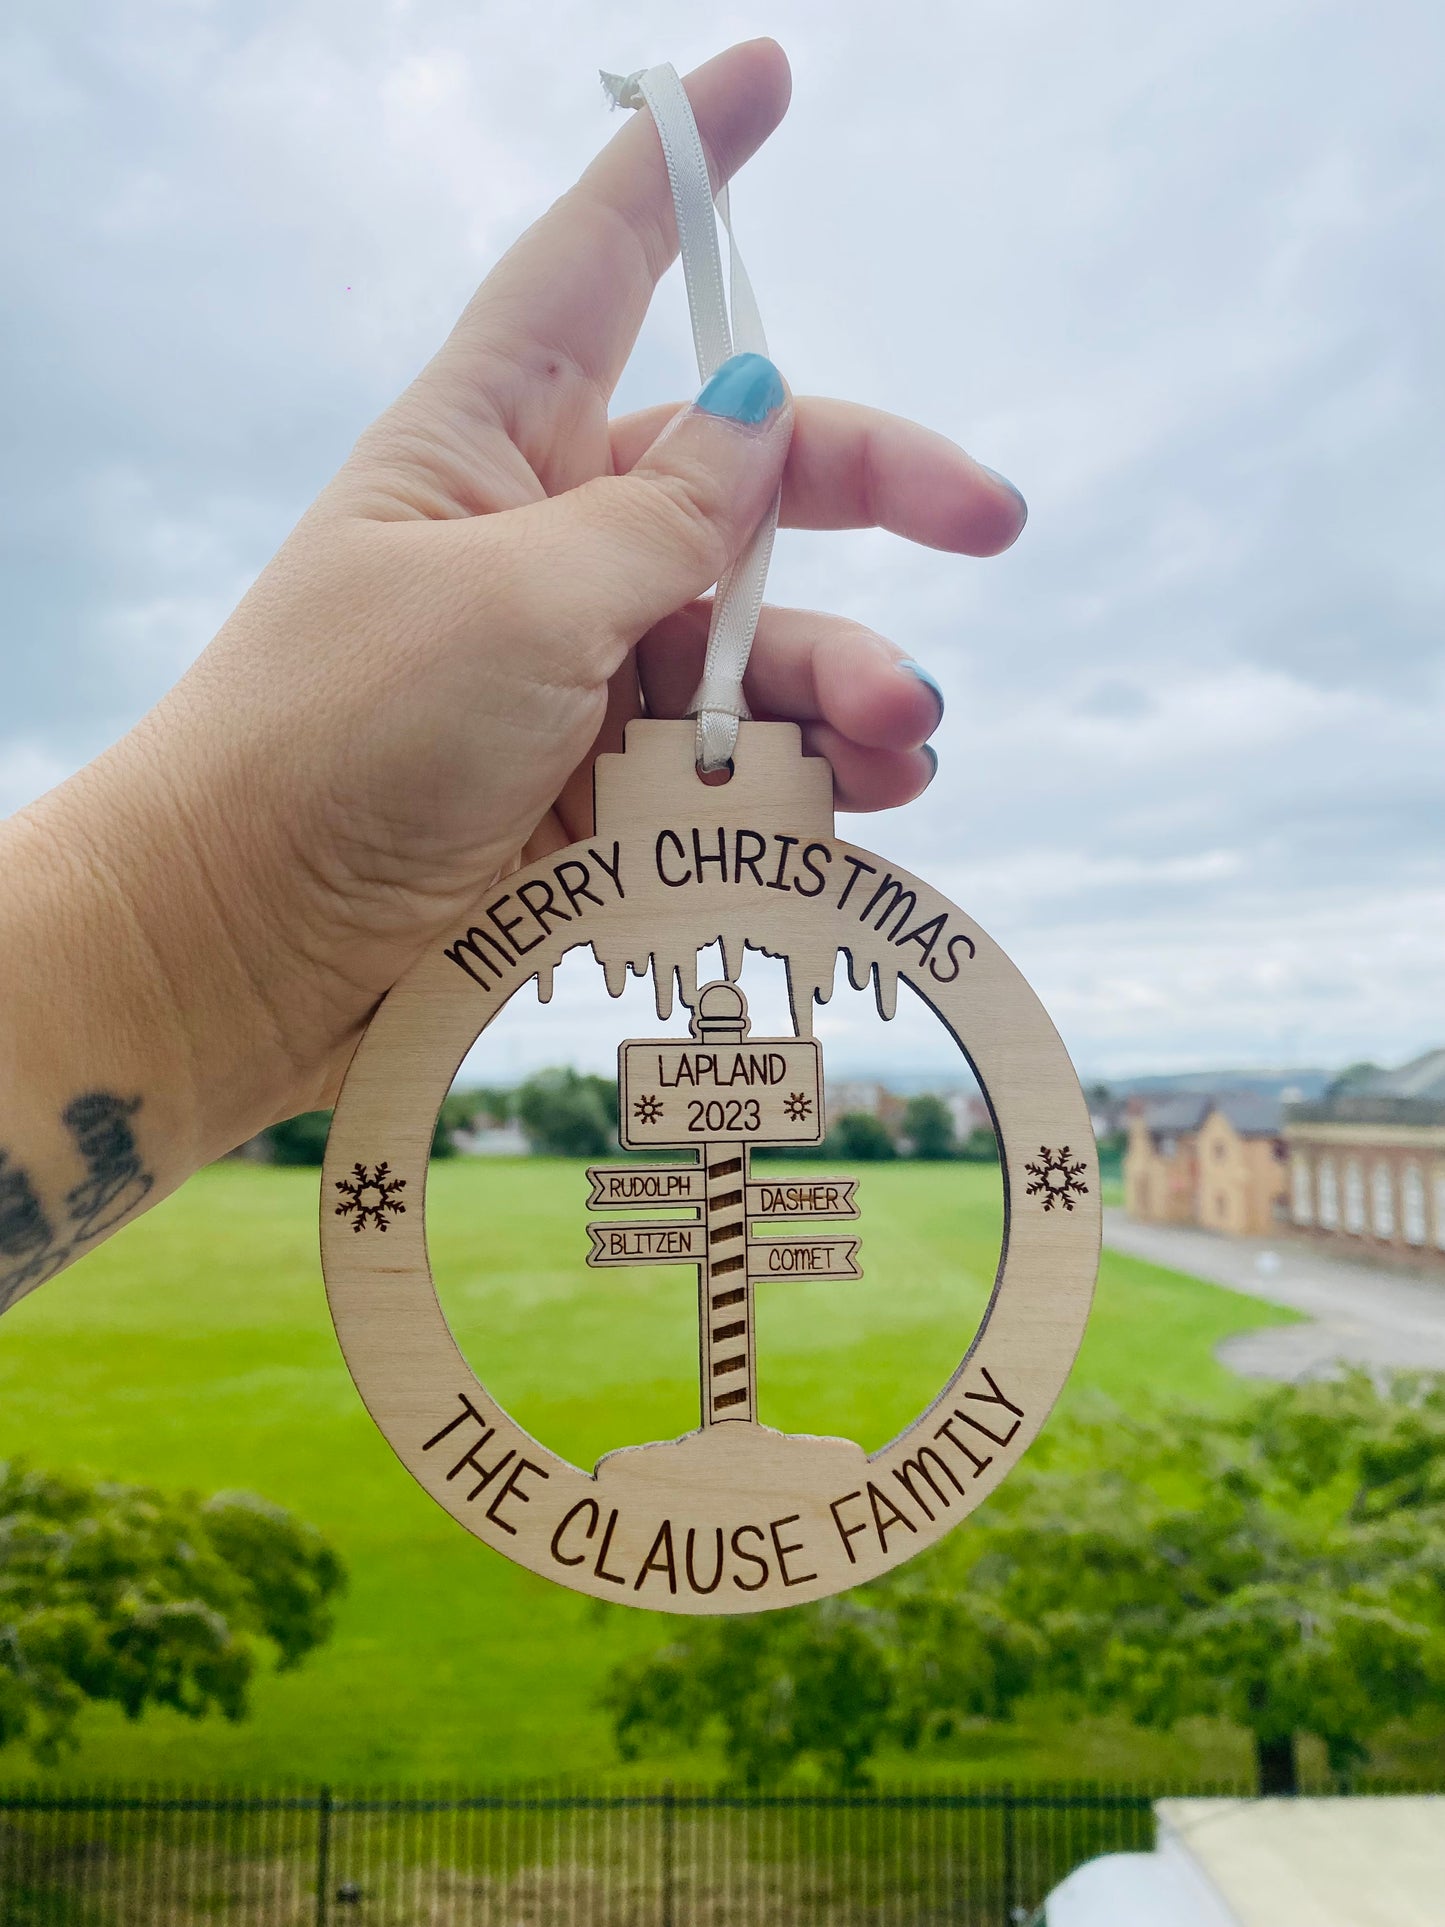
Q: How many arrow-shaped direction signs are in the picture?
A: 4